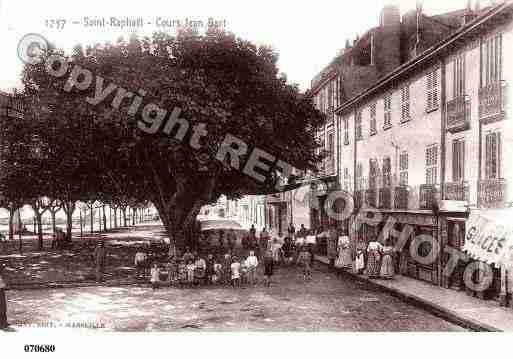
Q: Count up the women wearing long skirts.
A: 3